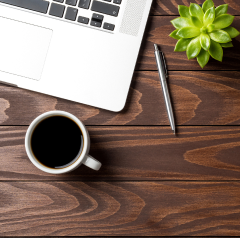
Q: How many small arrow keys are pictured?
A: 4